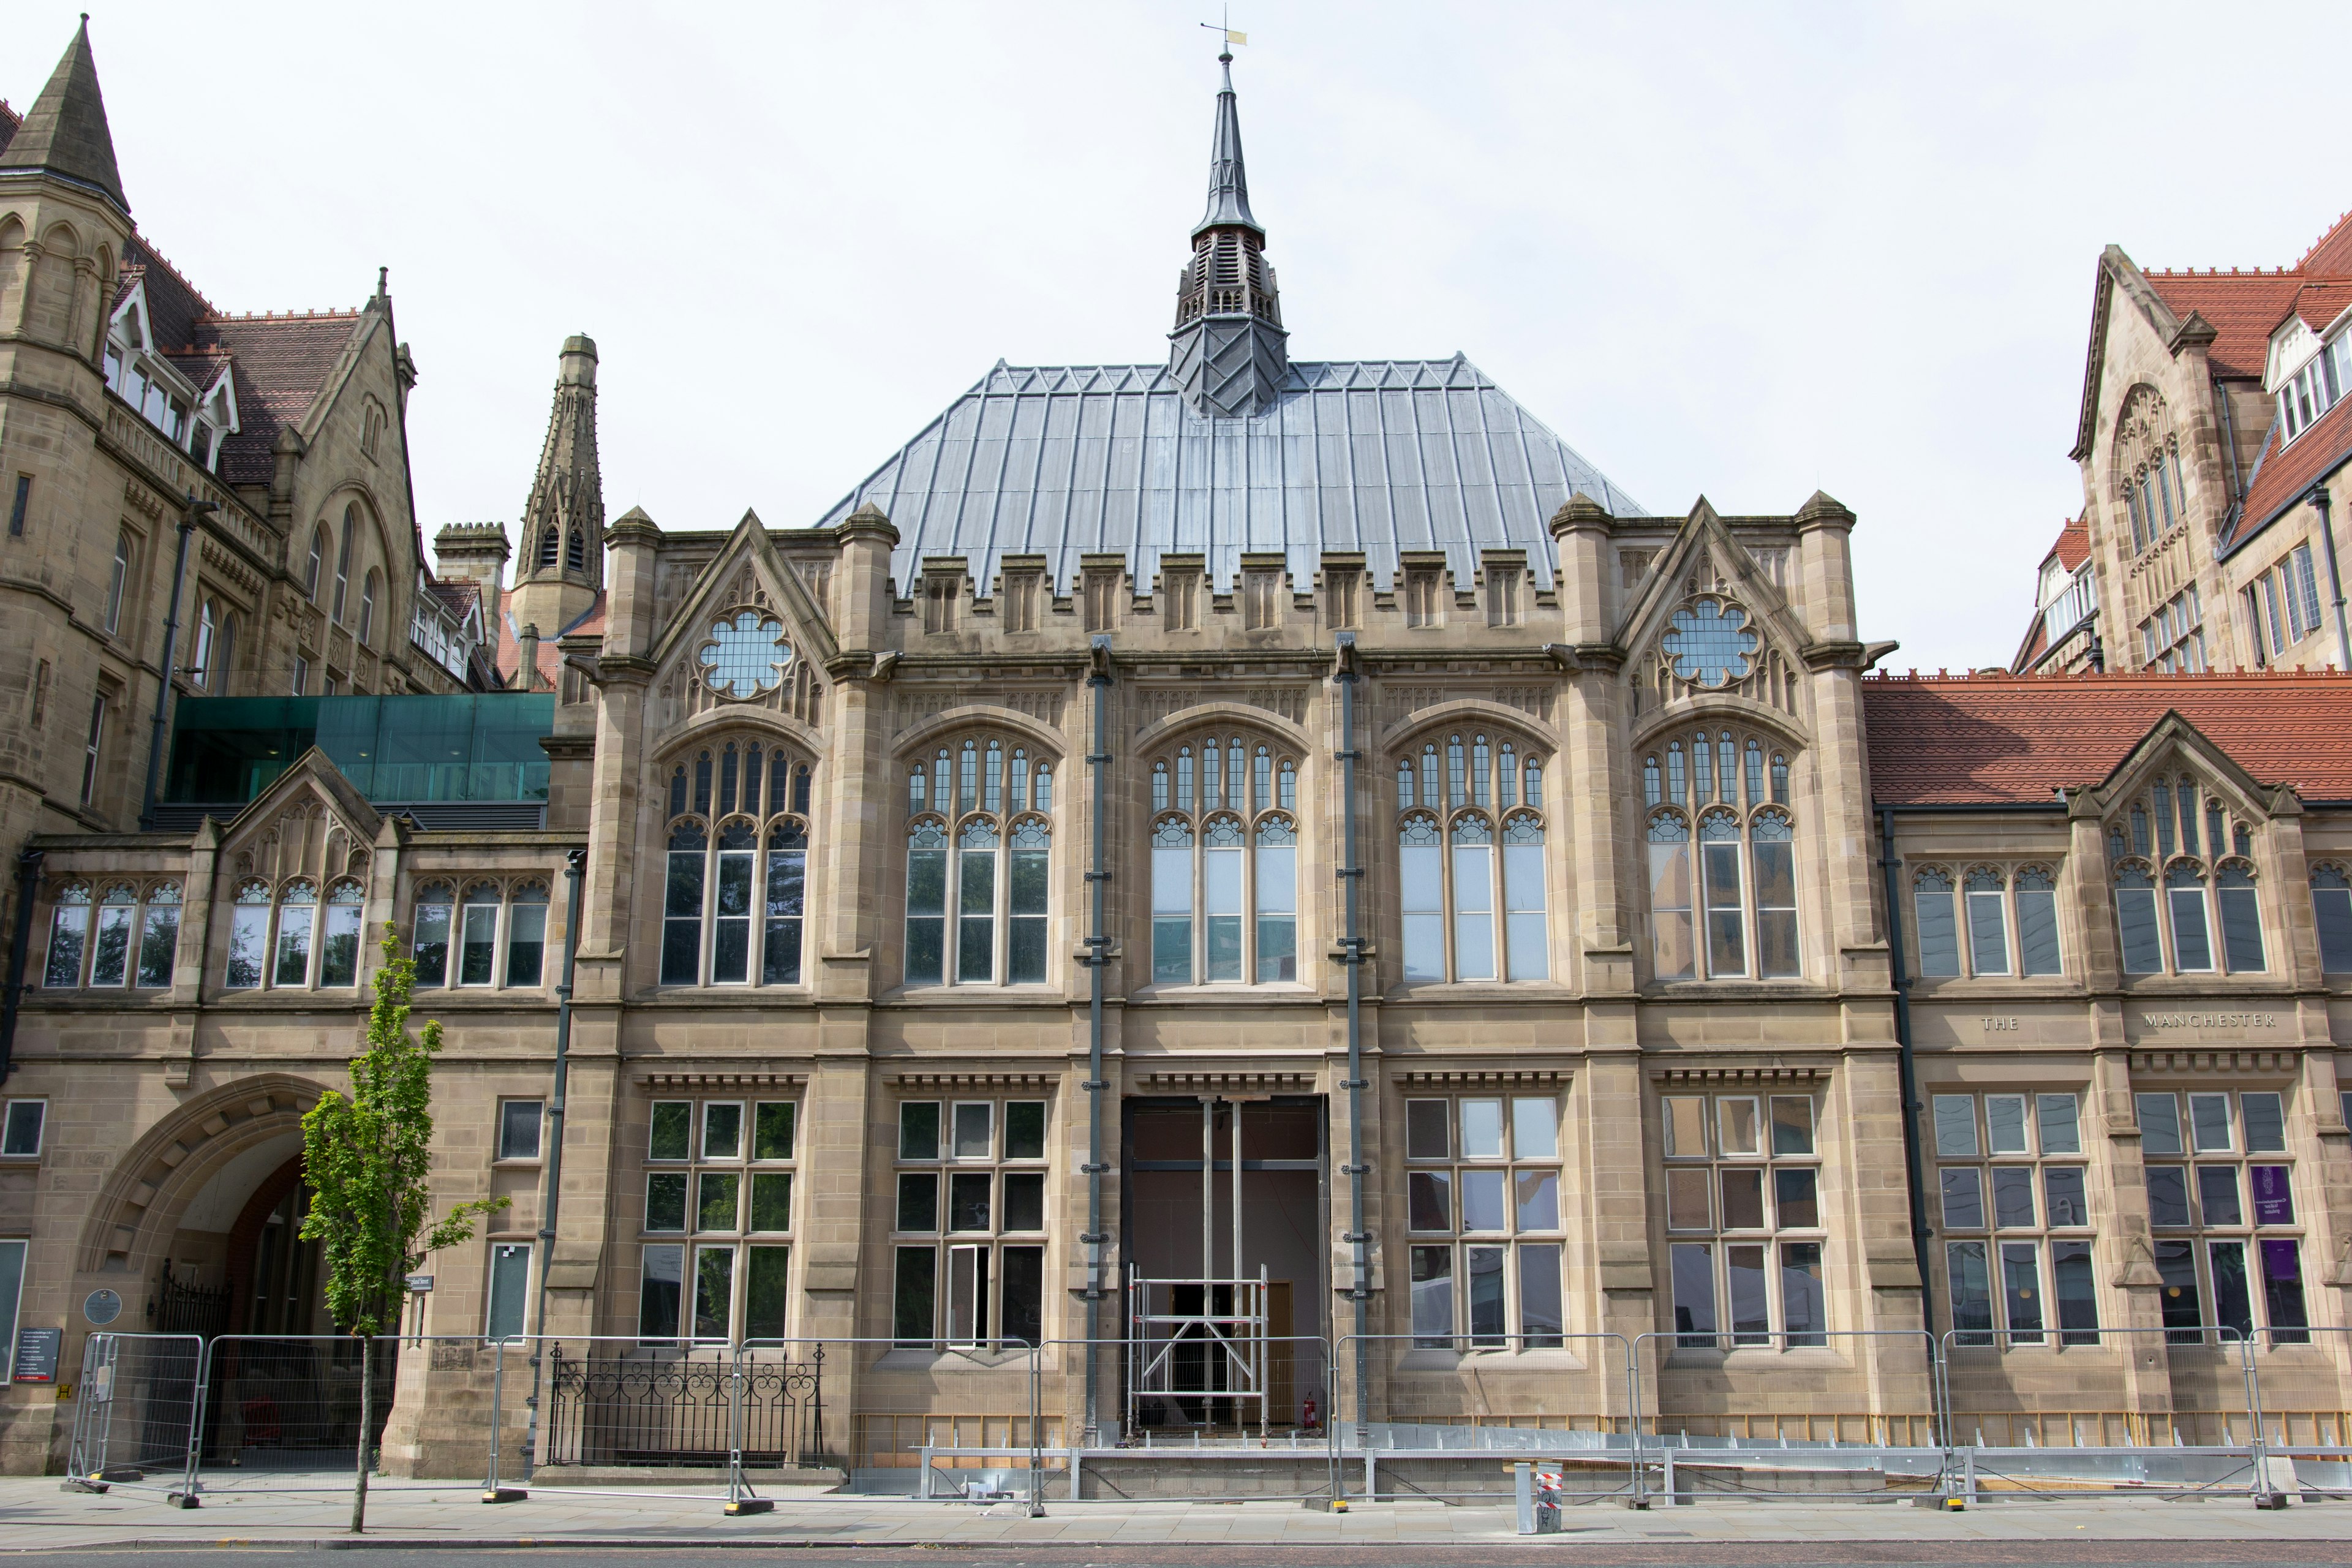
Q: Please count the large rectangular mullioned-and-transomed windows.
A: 6